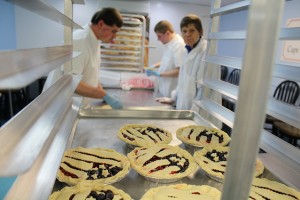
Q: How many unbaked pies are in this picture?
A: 8